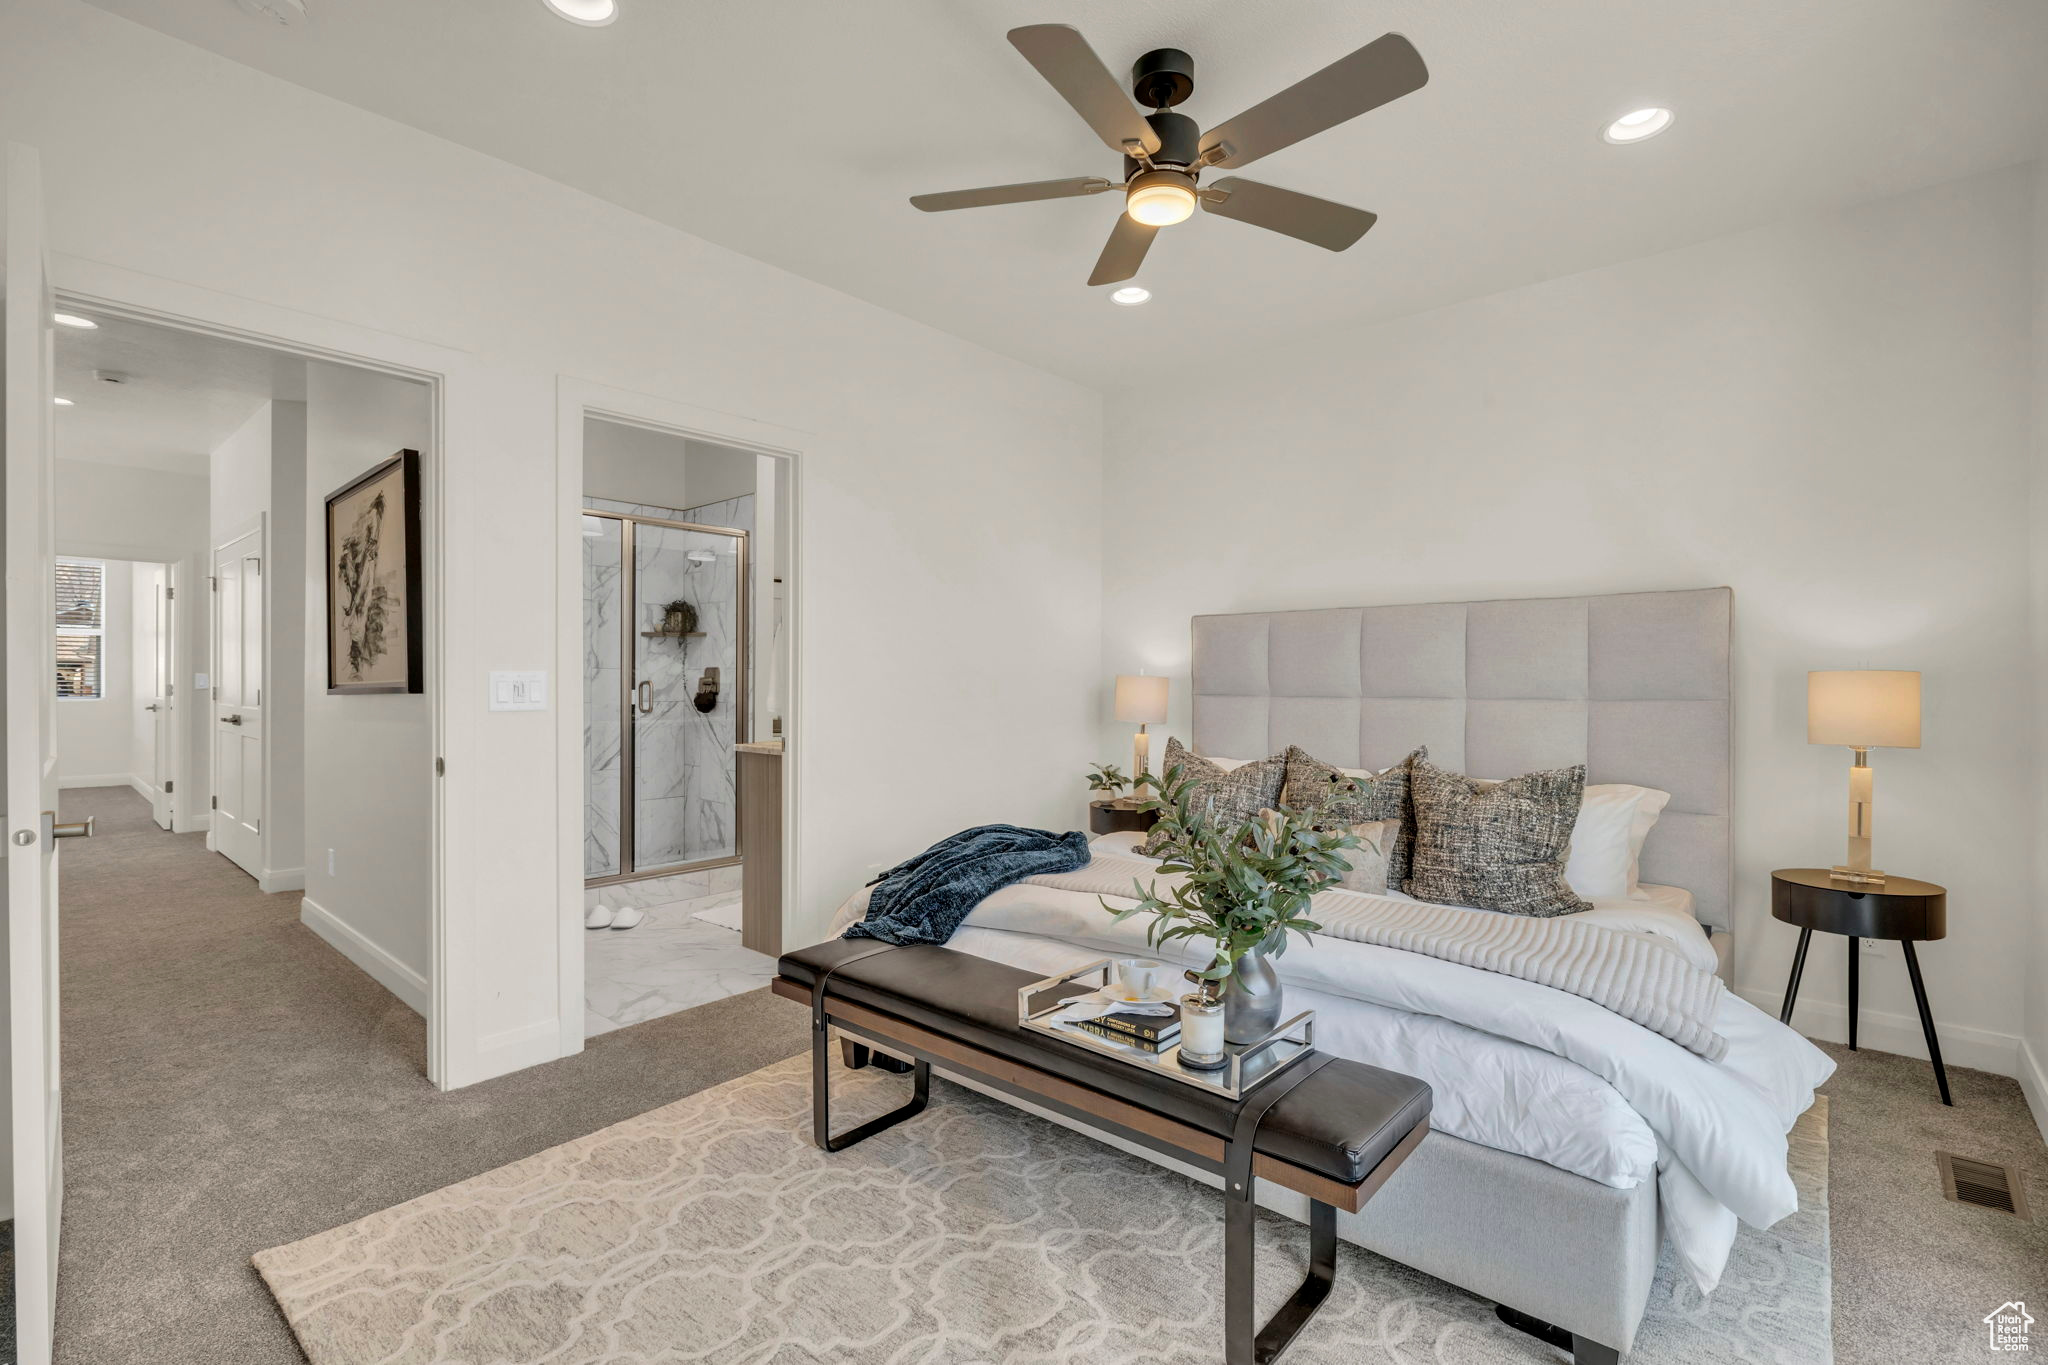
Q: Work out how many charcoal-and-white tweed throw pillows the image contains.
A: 3